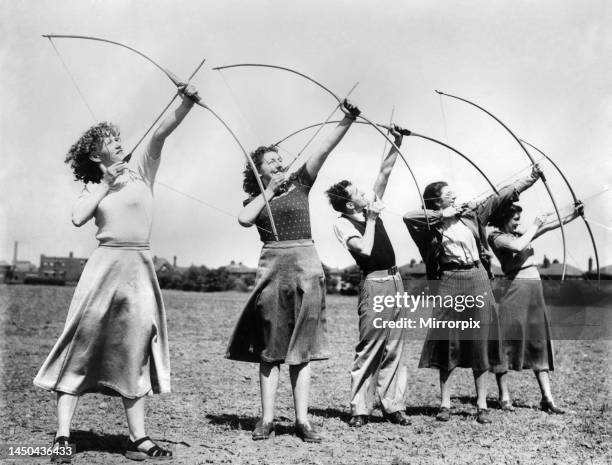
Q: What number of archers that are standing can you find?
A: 5